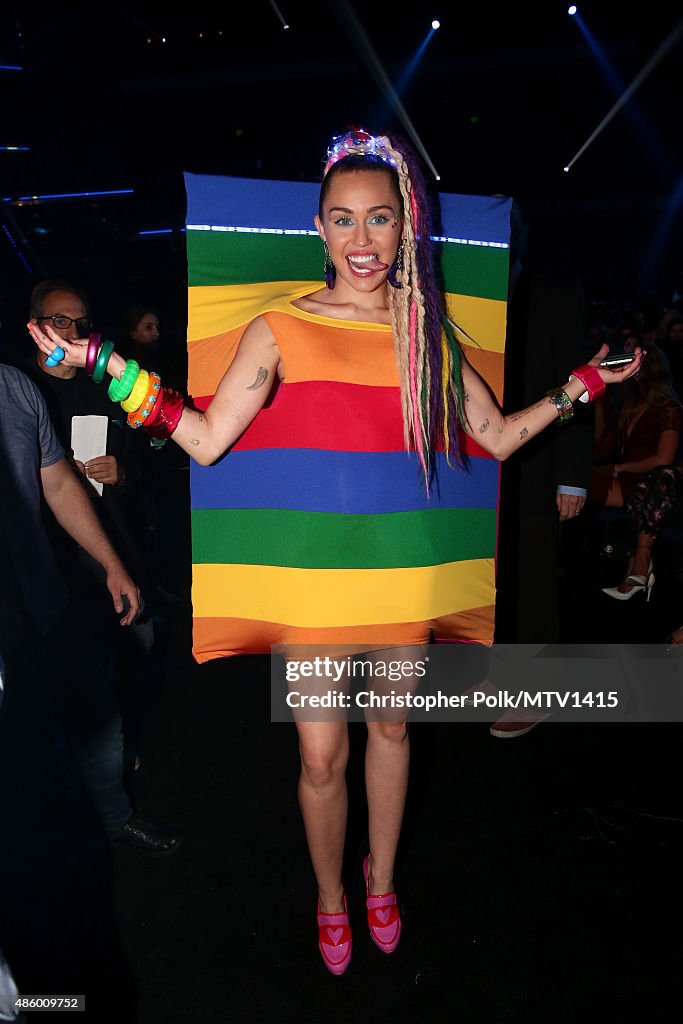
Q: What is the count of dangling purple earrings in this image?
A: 2